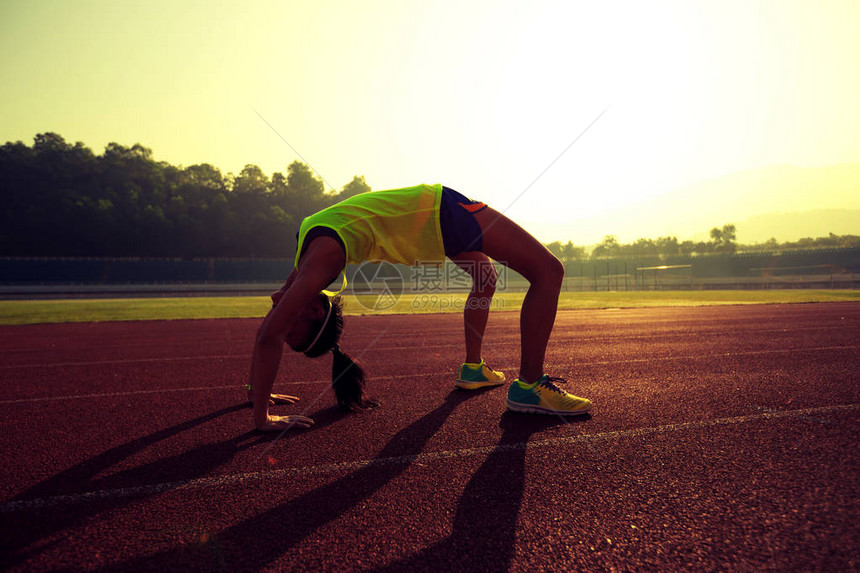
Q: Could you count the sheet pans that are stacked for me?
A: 0